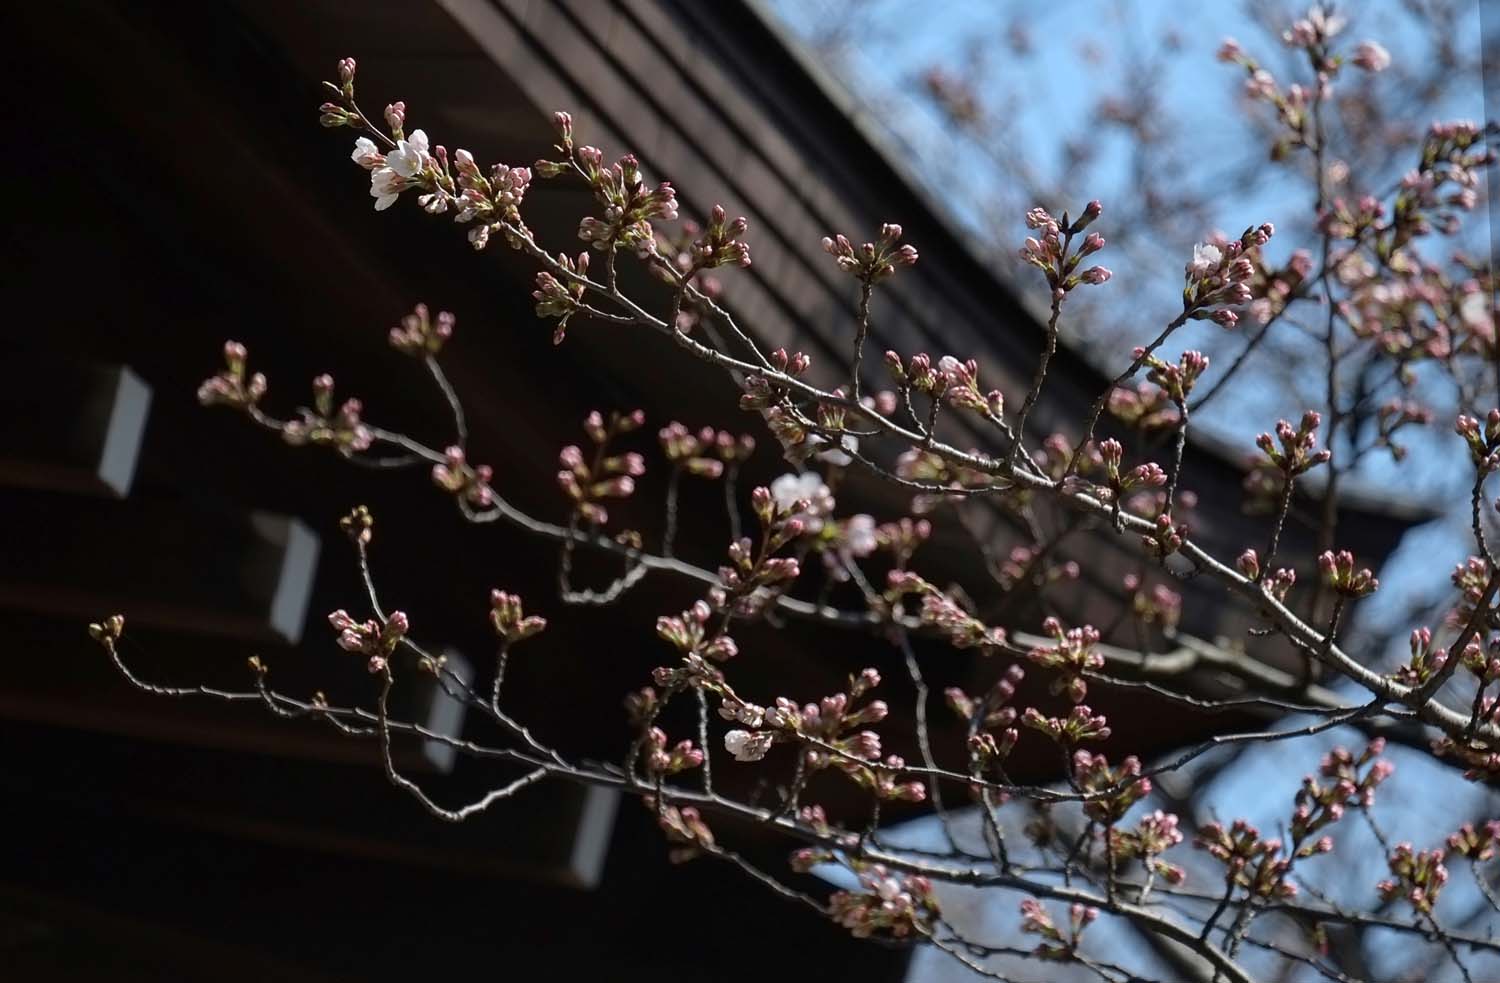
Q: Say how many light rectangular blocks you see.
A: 4